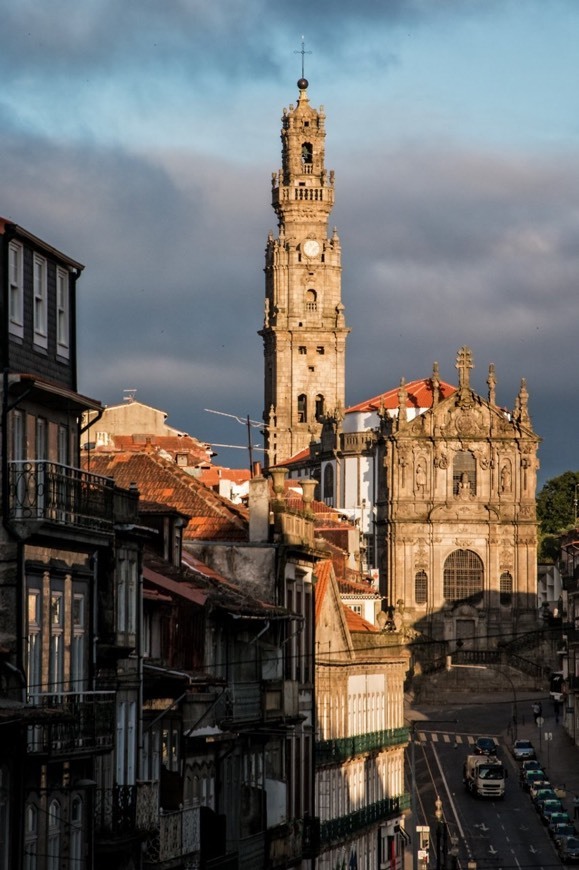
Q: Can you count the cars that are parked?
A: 9